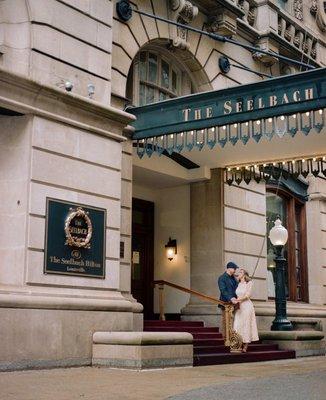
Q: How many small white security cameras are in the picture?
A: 2